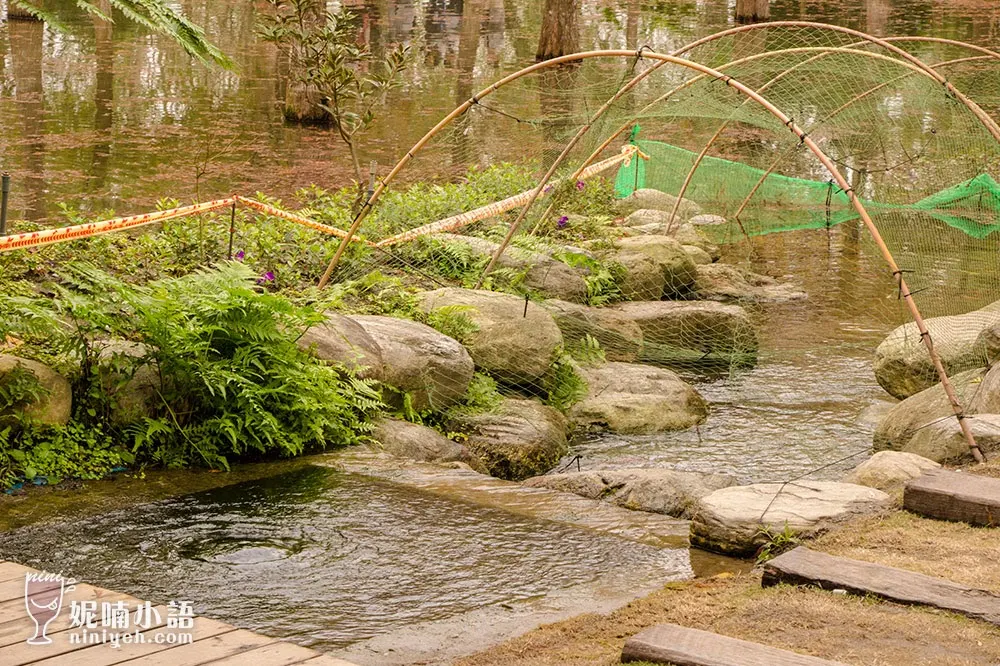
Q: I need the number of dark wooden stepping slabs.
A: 3